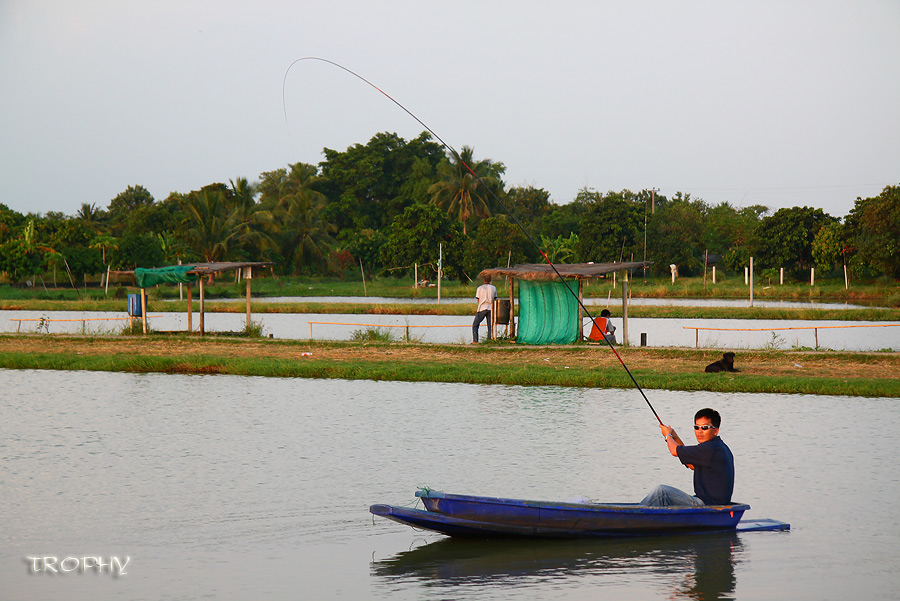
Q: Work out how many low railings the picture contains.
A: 3